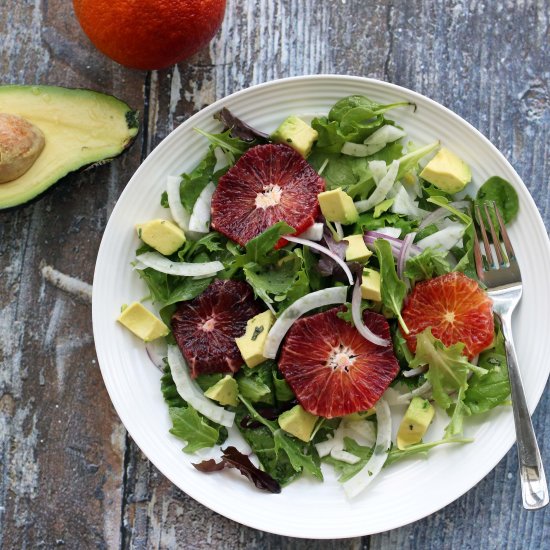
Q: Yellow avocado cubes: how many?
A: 11